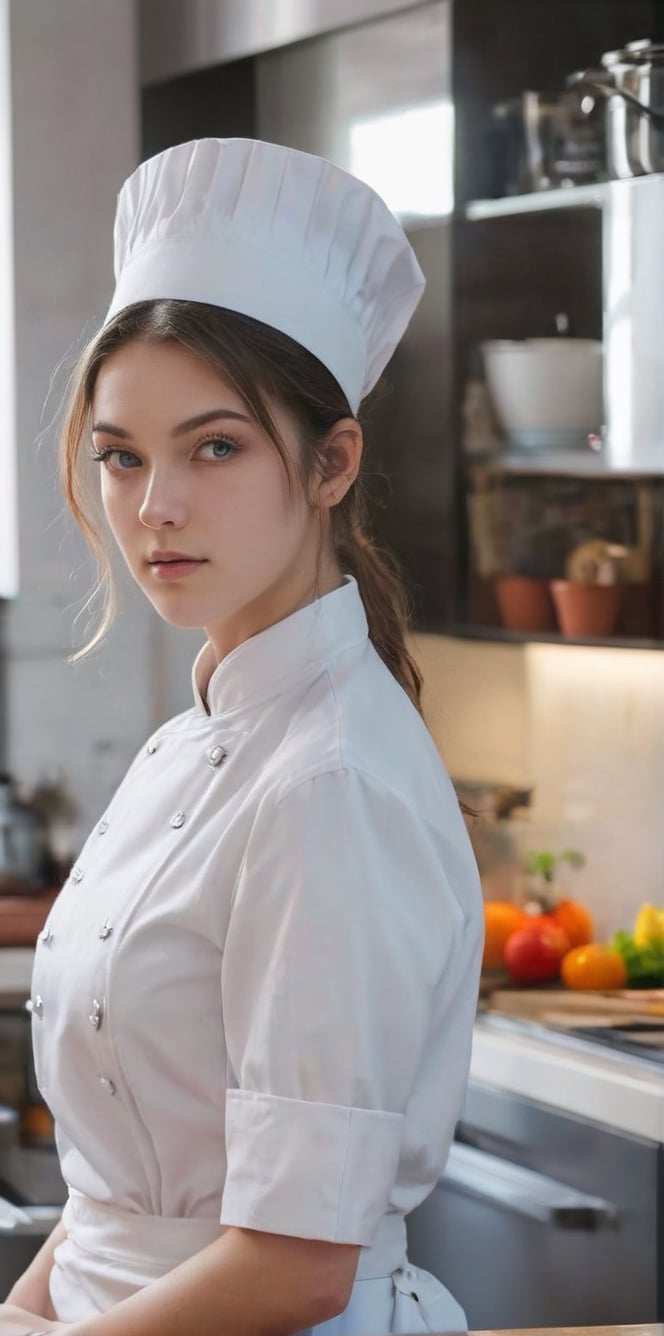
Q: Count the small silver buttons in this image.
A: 10